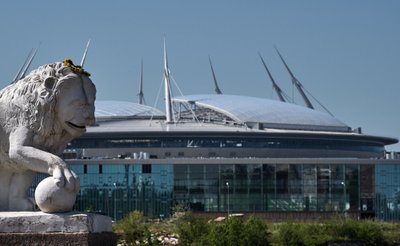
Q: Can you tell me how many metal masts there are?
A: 8